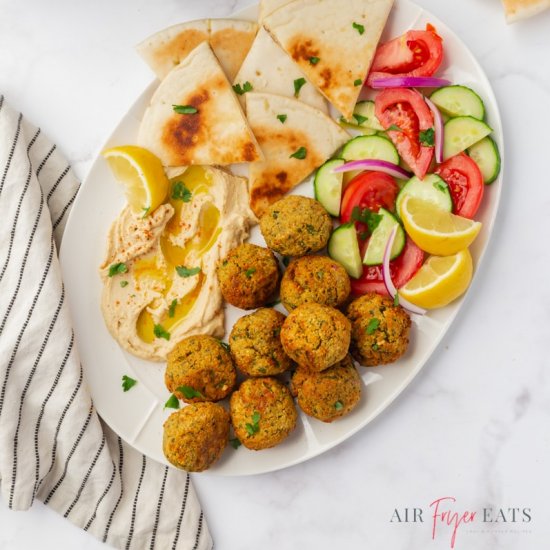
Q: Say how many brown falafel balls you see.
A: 10